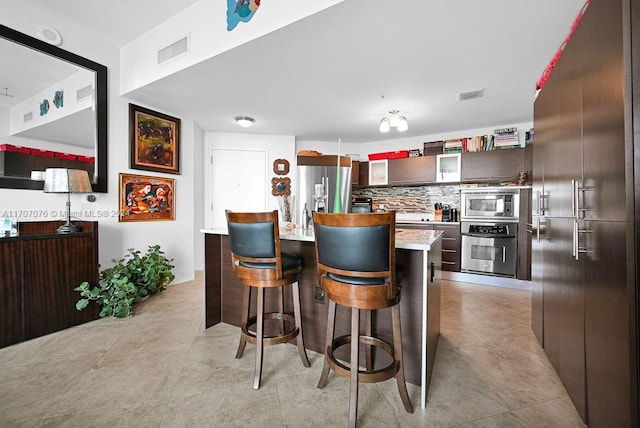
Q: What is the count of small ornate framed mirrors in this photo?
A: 2